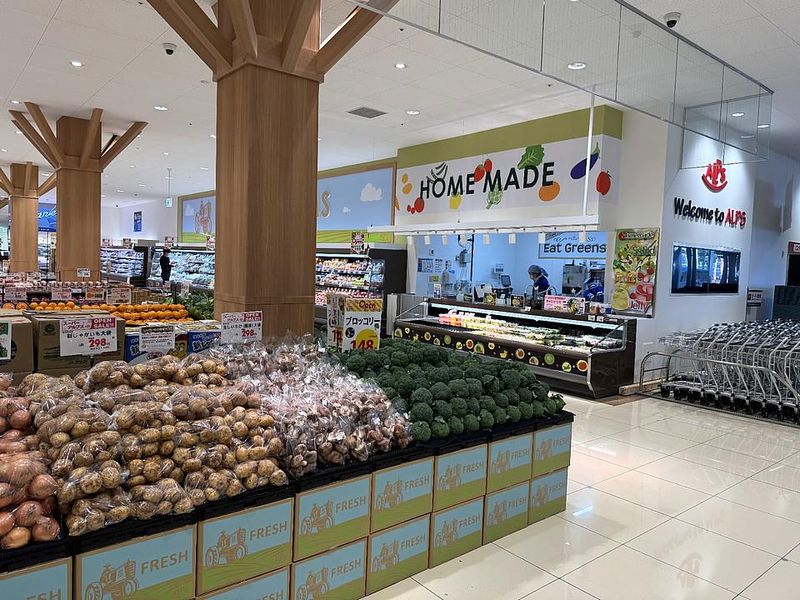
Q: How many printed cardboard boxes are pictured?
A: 14